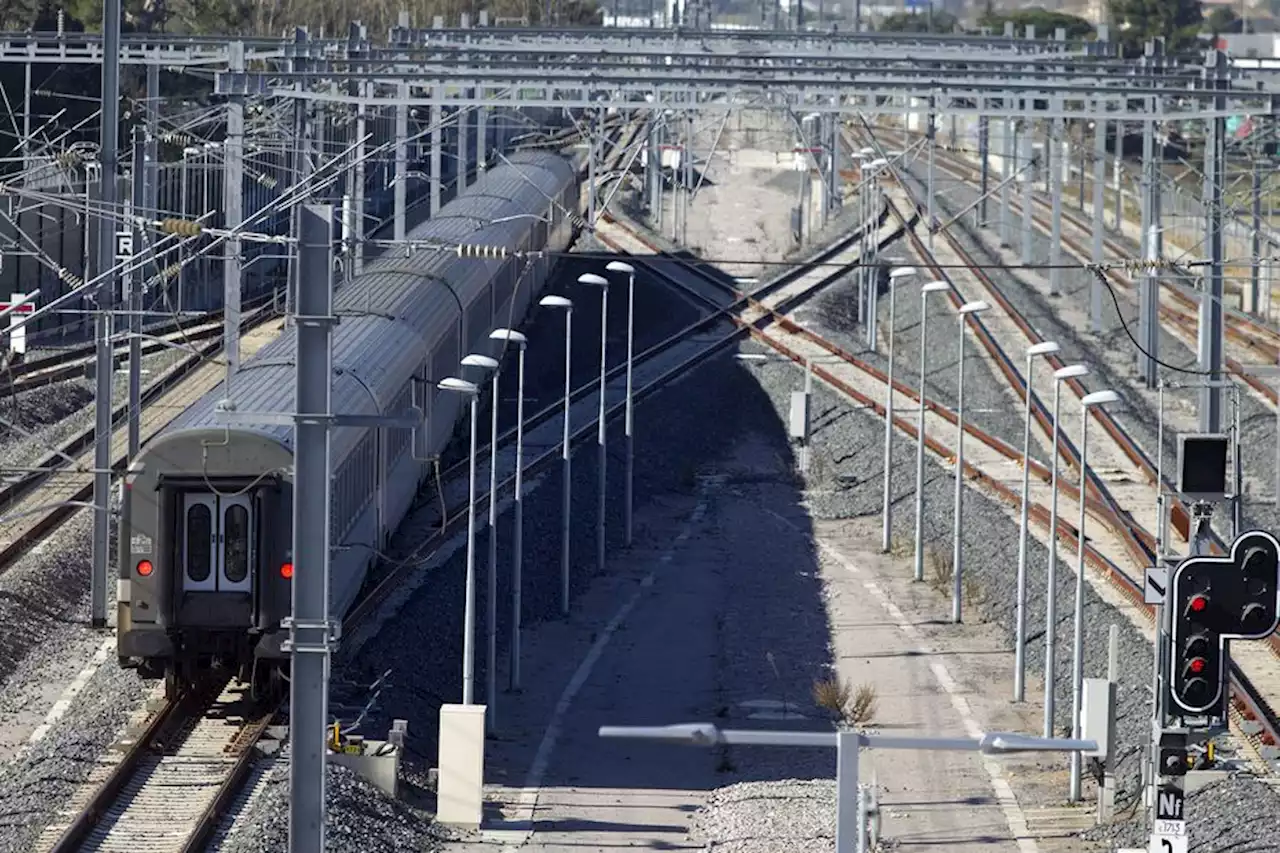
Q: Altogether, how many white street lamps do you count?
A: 12